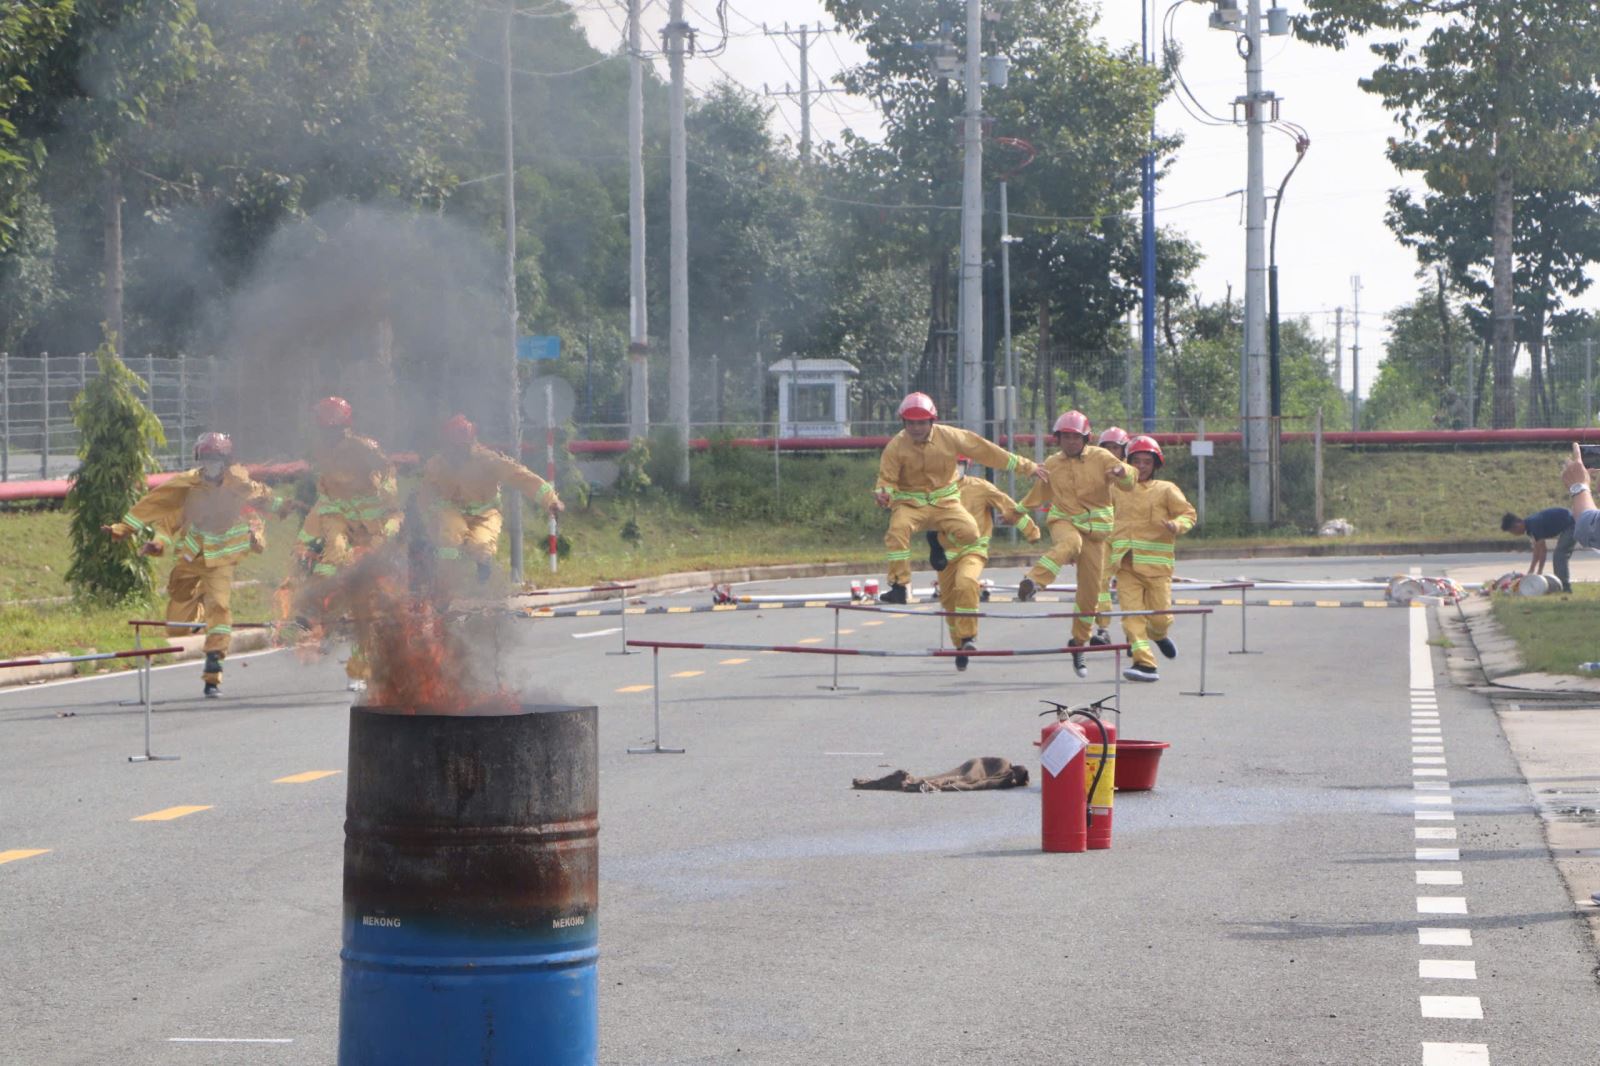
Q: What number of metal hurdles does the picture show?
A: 6